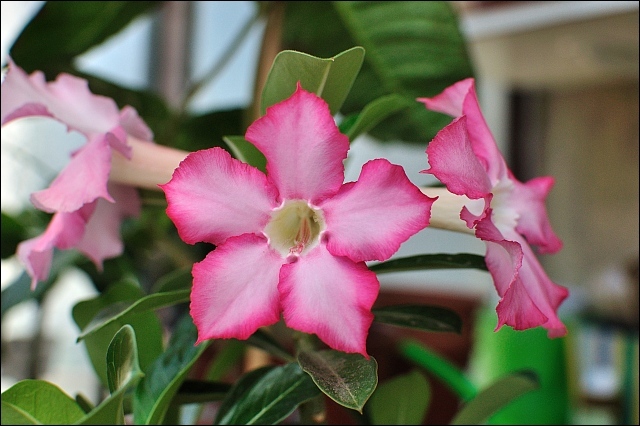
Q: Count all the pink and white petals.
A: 15